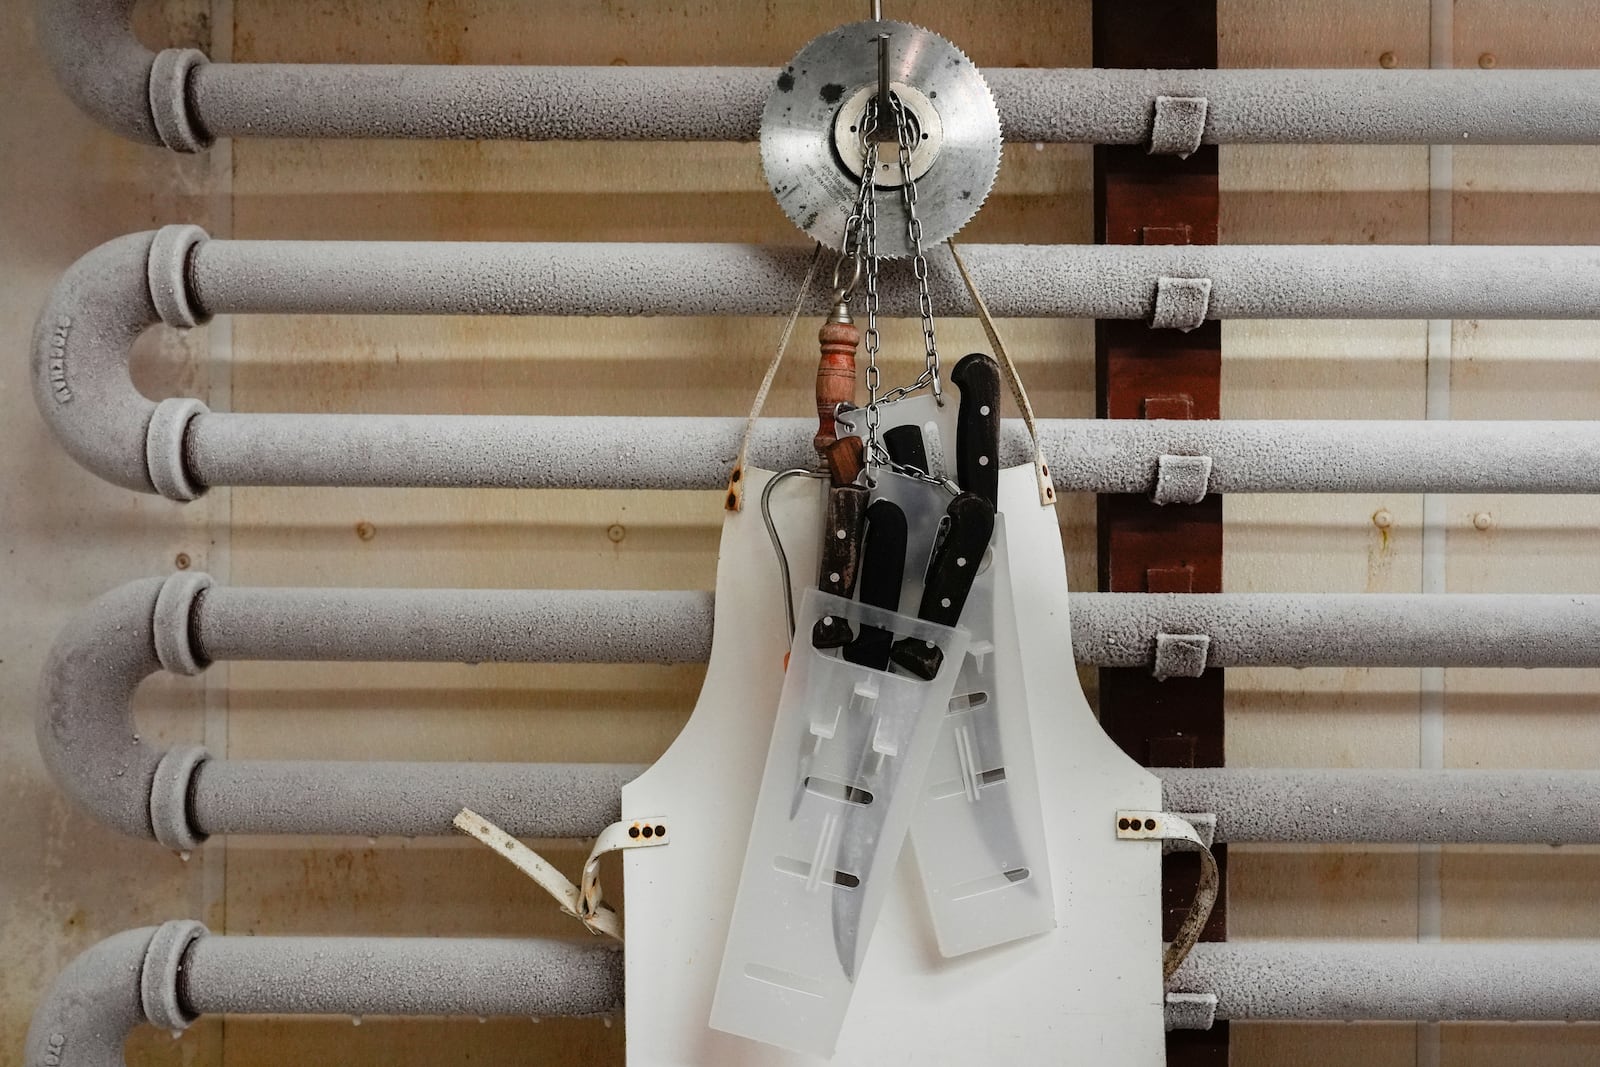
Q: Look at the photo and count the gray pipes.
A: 6